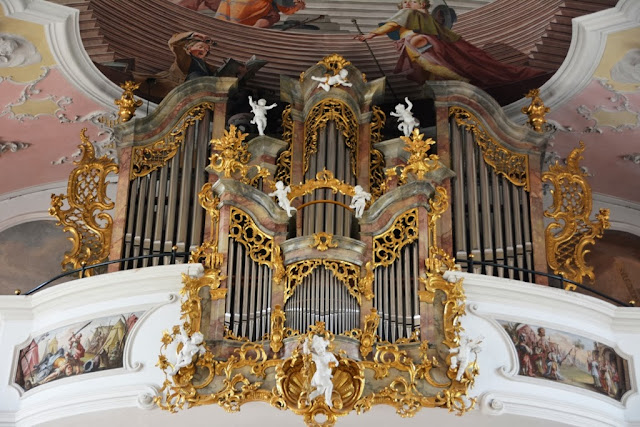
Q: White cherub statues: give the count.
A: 8